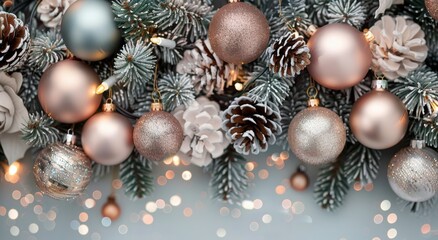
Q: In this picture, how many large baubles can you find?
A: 10